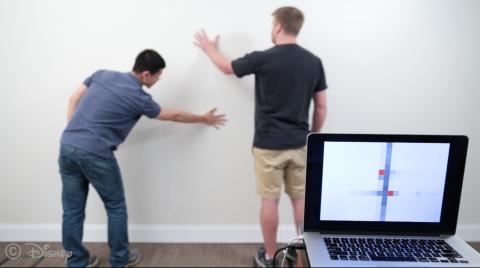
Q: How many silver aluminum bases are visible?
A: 1